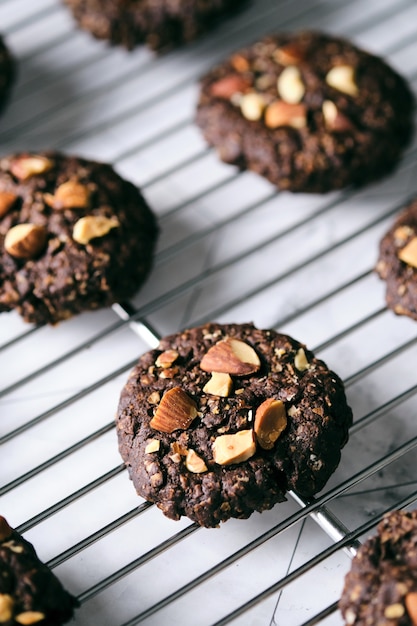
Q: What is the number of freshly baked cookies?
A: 8